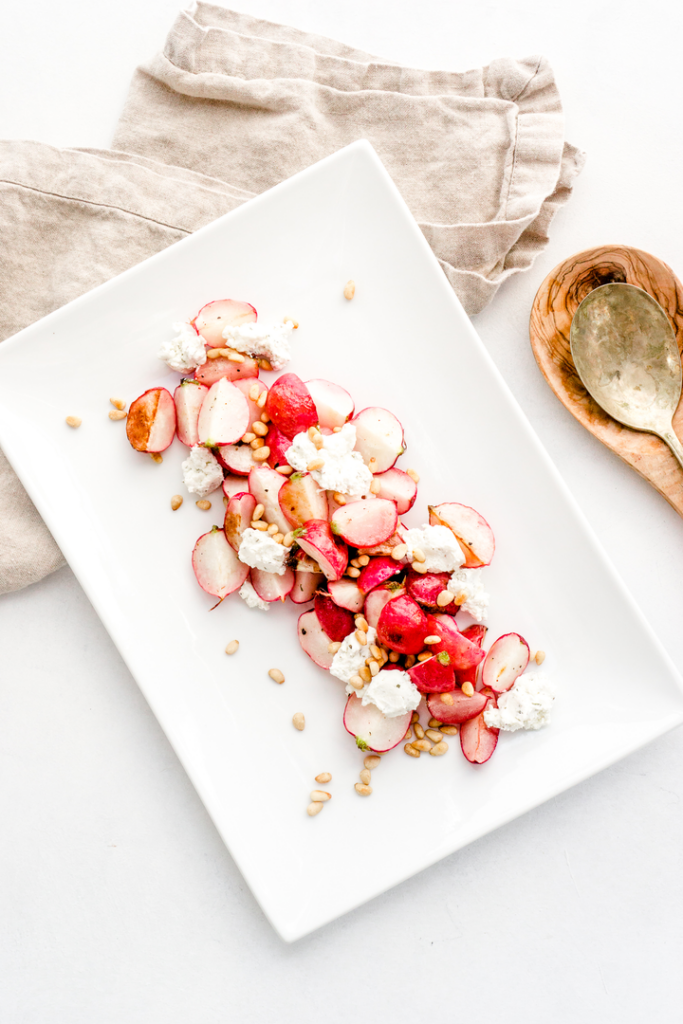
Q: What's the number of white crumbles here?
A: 11